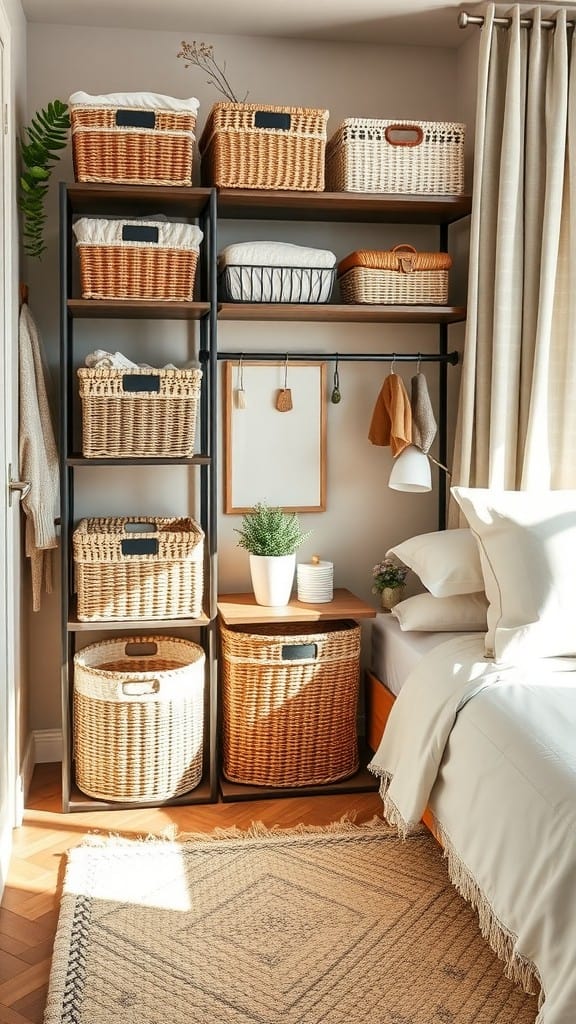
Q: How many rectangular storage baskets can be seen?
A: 8